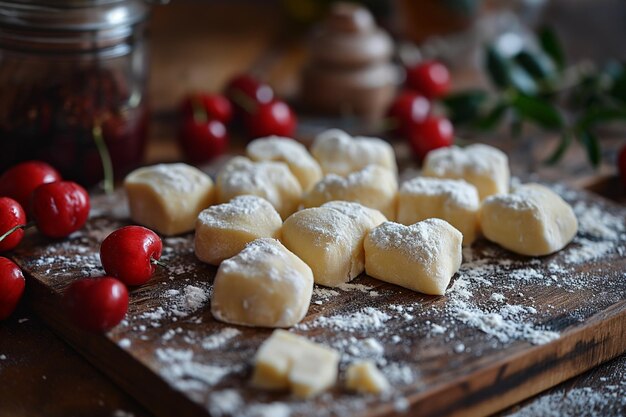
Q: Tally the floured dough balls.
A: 12